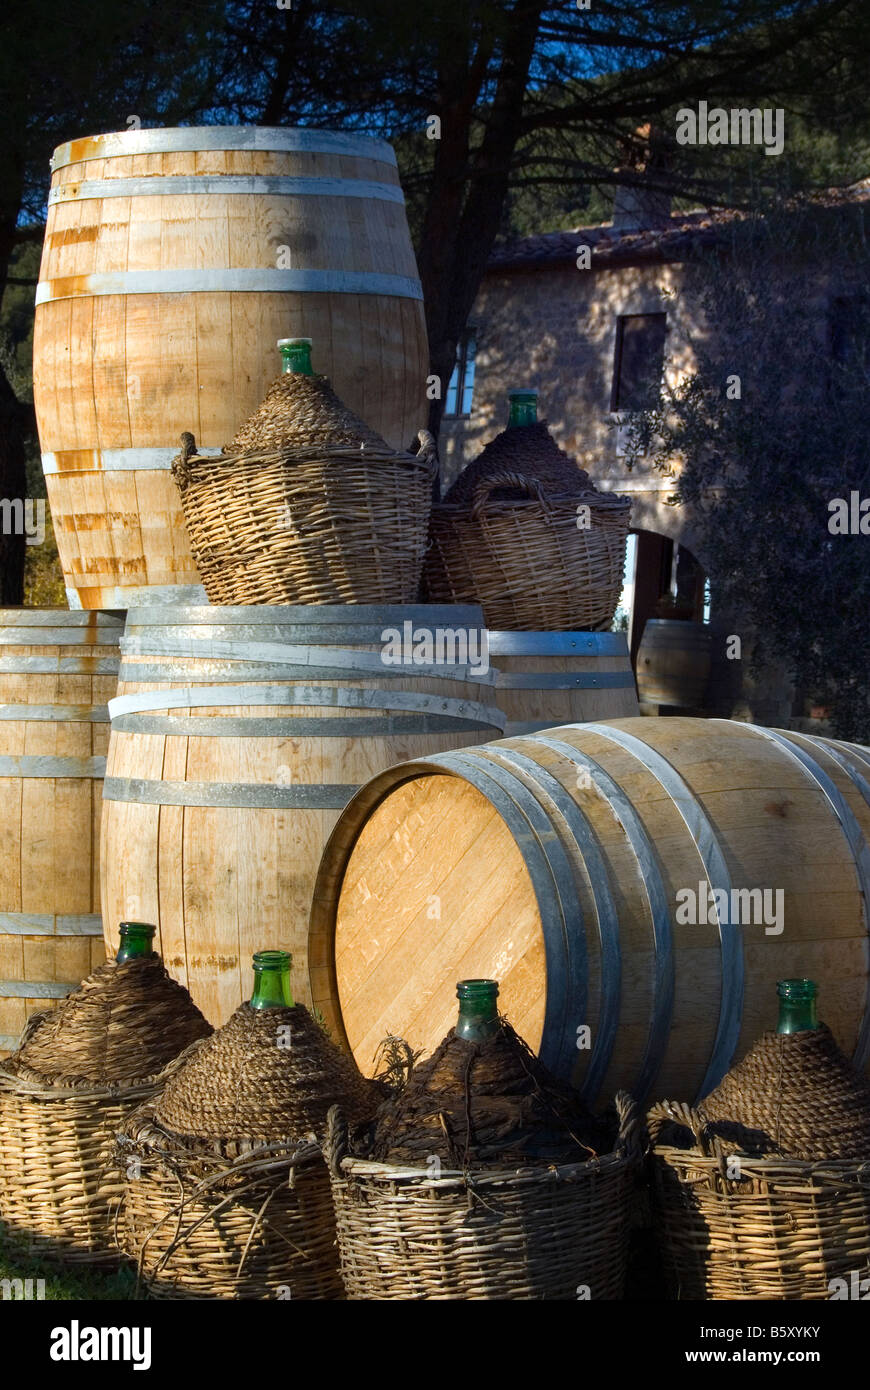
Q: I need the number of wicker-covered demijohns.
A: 6